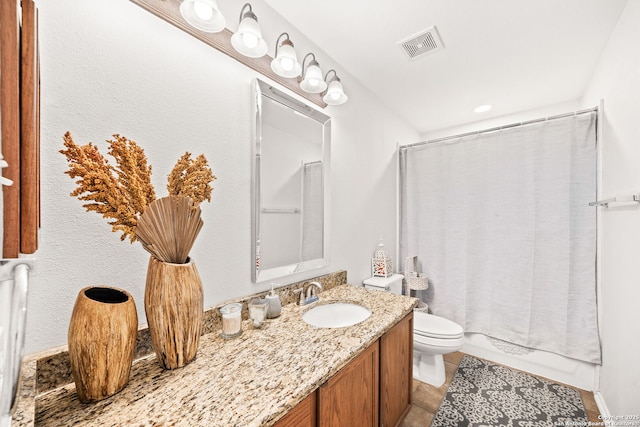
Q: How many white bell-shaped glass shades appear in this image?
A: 5